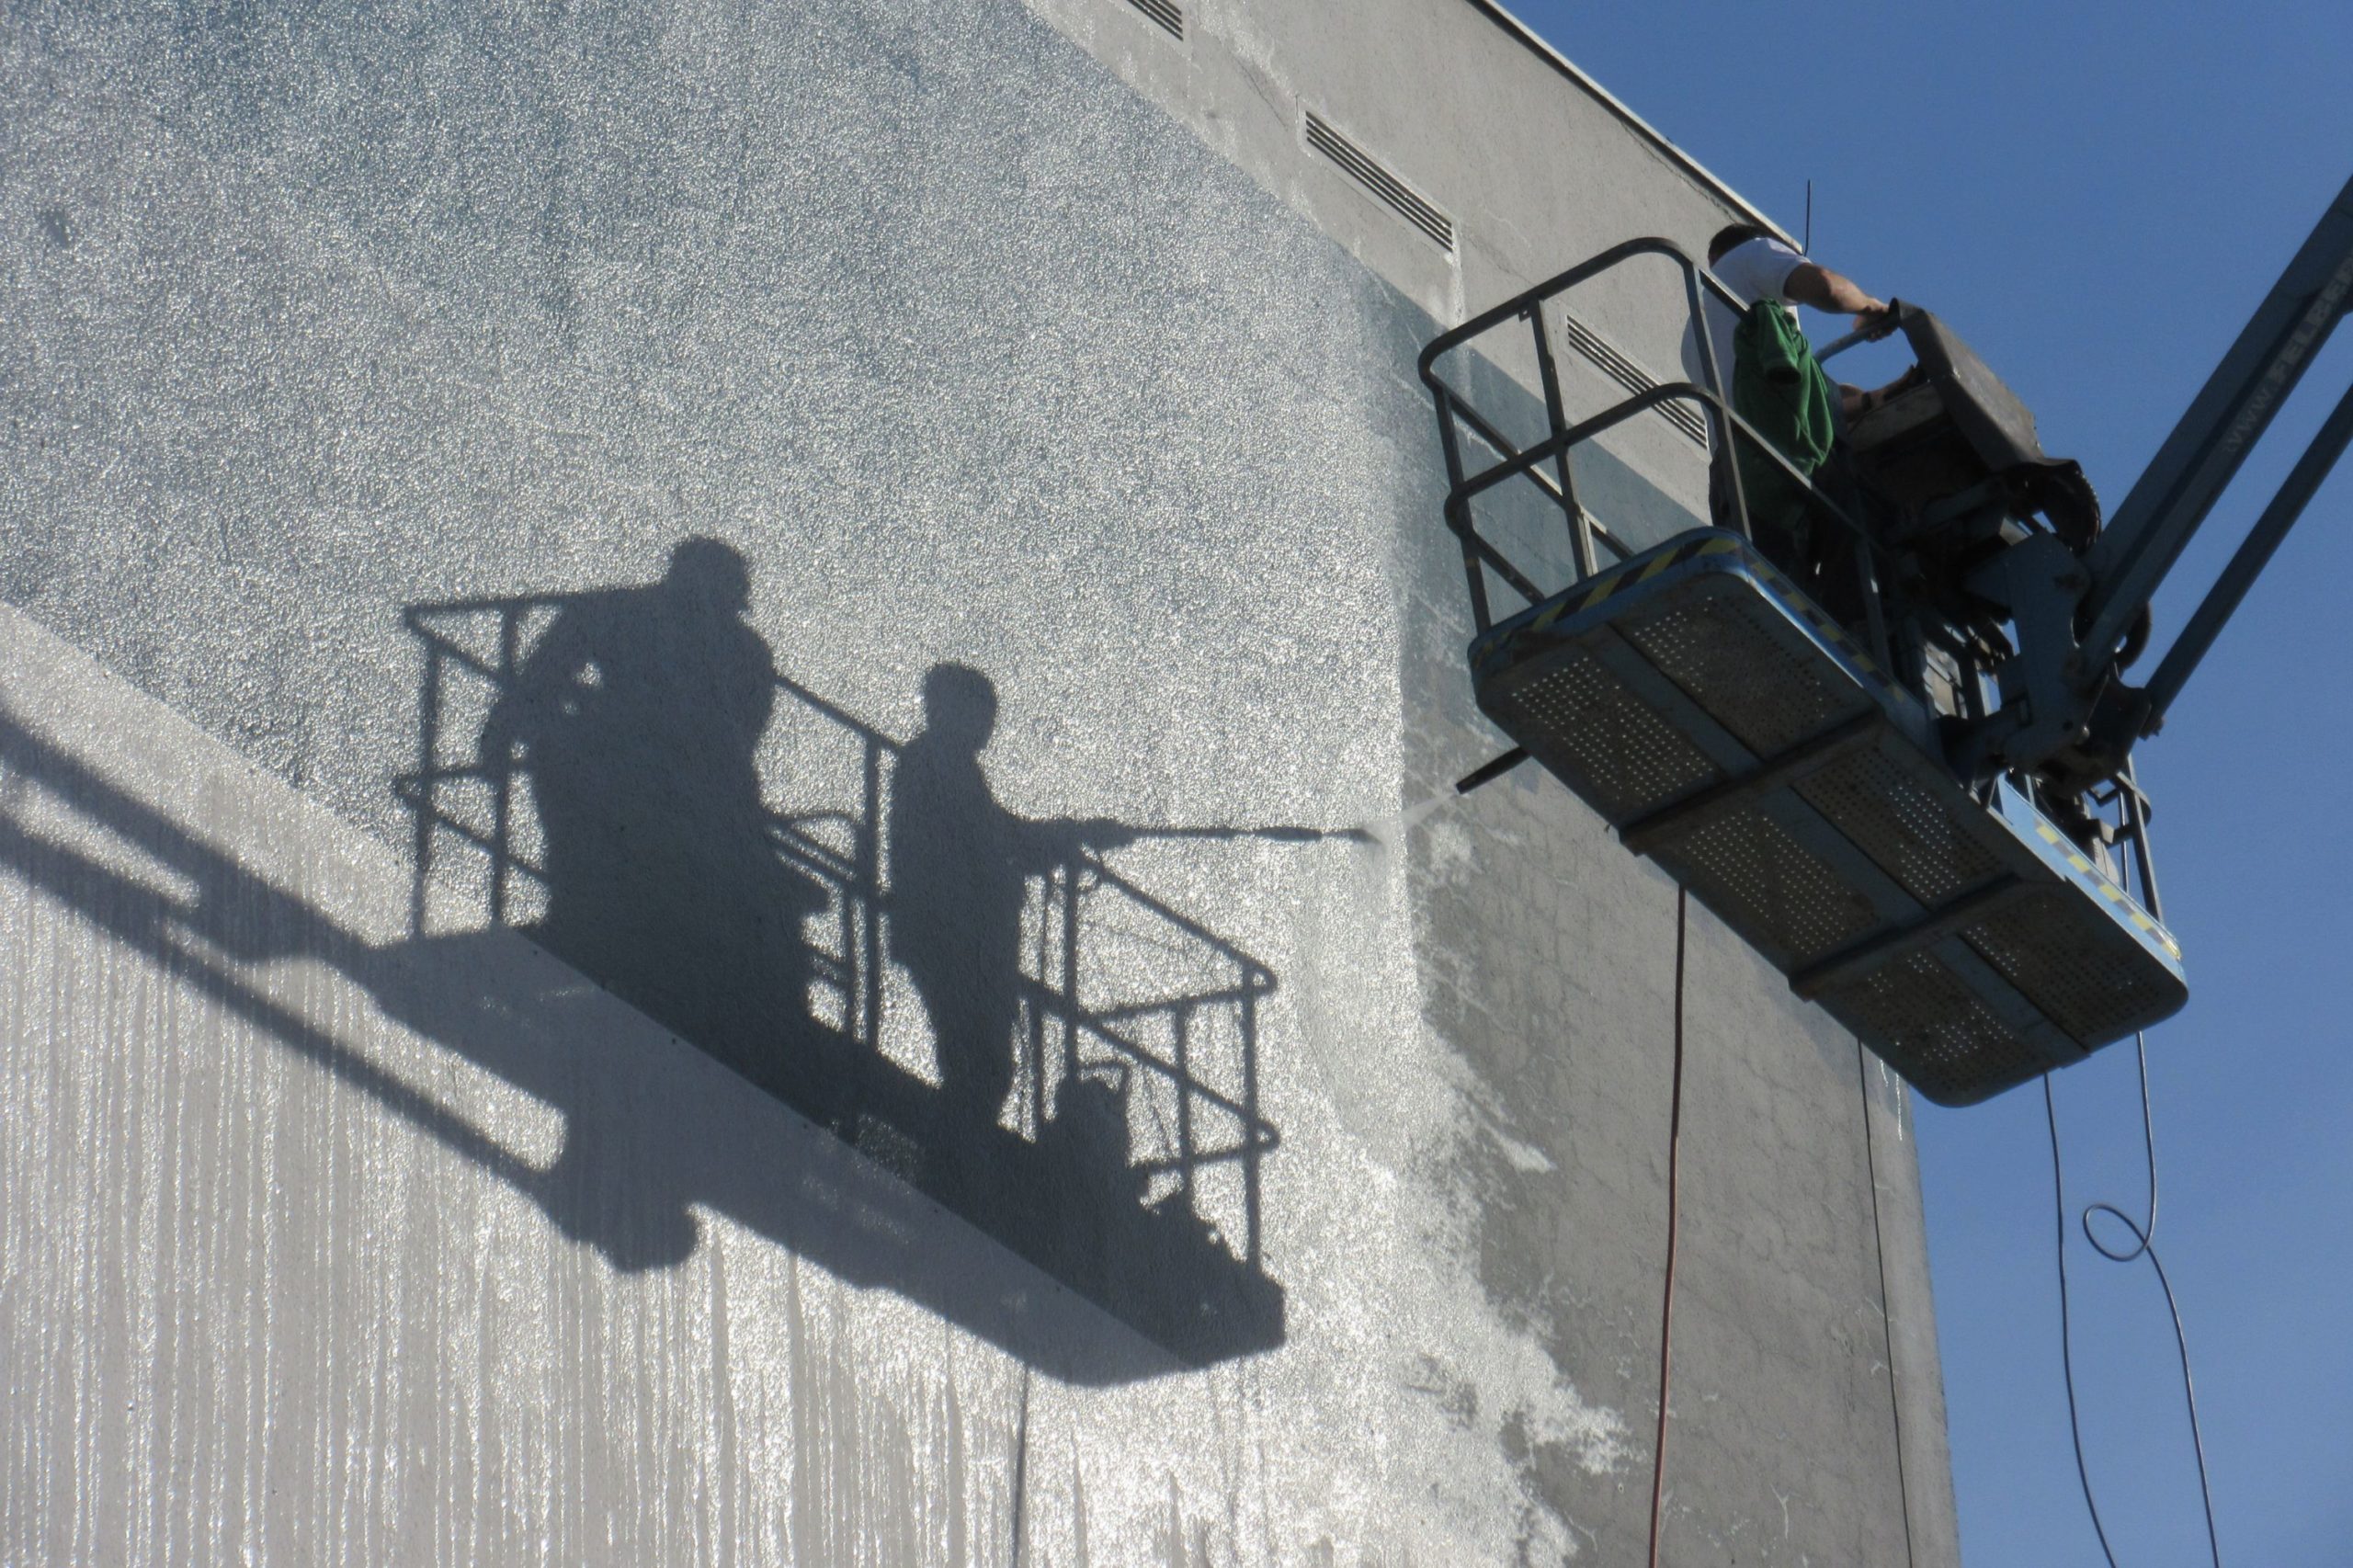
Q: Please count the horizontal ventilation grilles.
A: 3